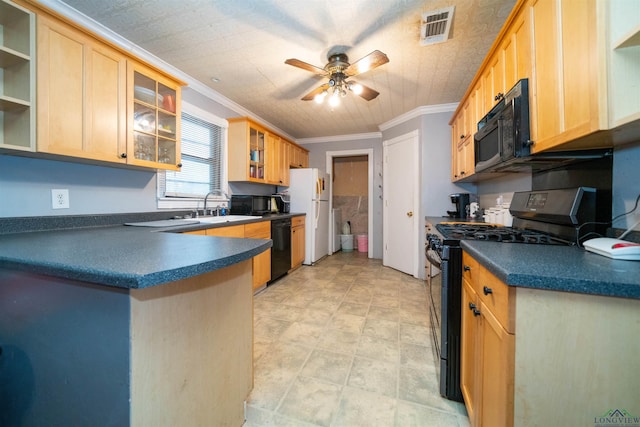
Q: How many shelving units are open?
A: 2